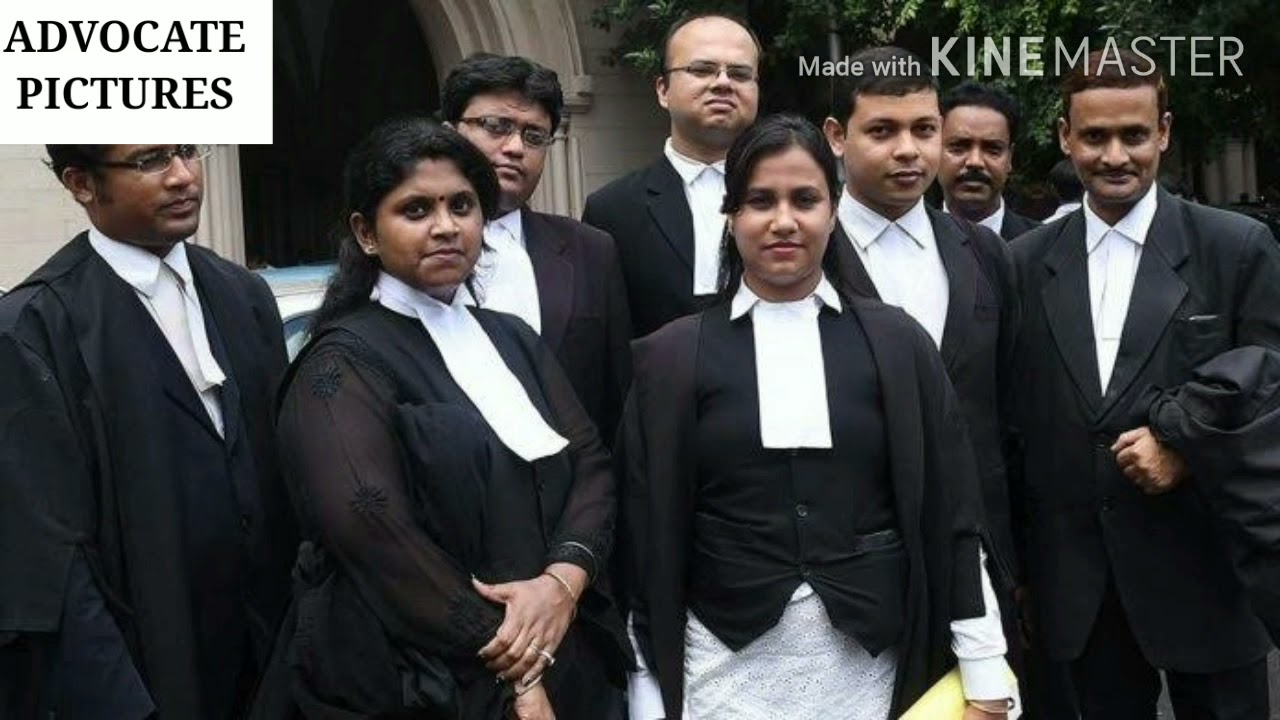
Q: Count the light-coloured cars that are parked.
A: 1